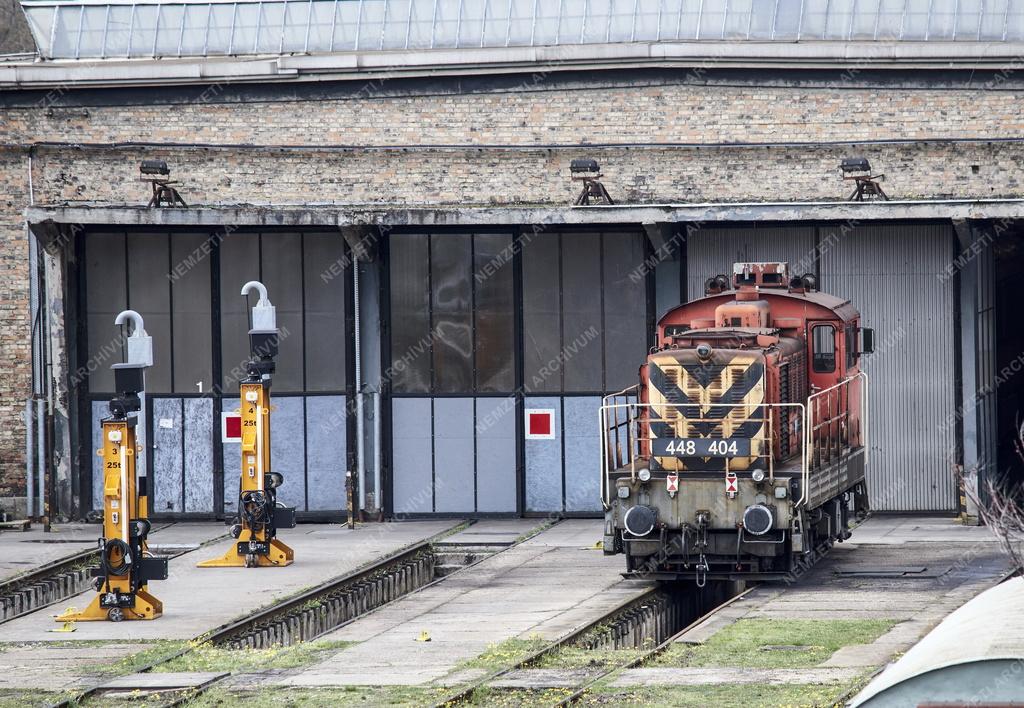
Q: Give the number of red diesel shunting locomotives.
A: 1